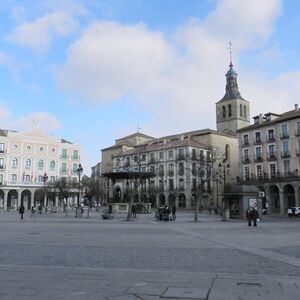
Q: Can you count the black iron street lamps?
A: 4